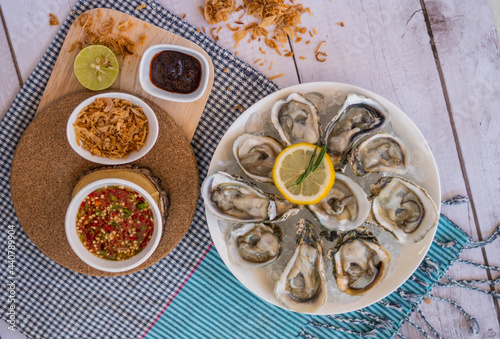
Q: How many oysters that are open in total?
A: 10